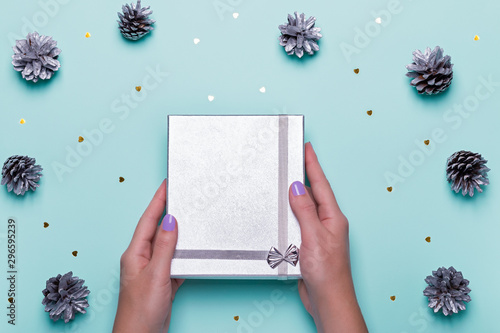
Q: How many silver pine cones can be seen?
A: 8